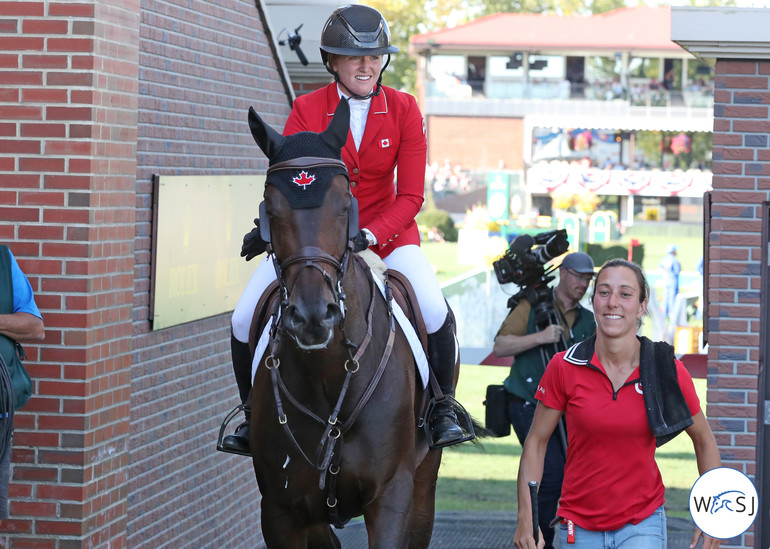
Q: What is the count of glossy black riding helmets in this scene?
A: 1